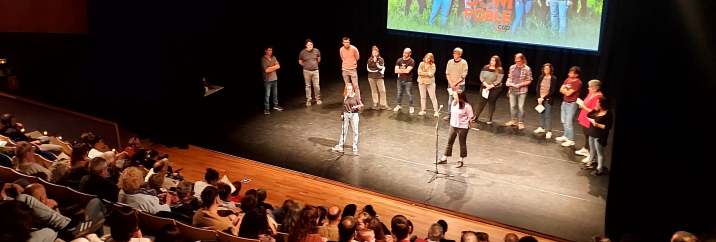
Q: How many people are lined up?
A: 13